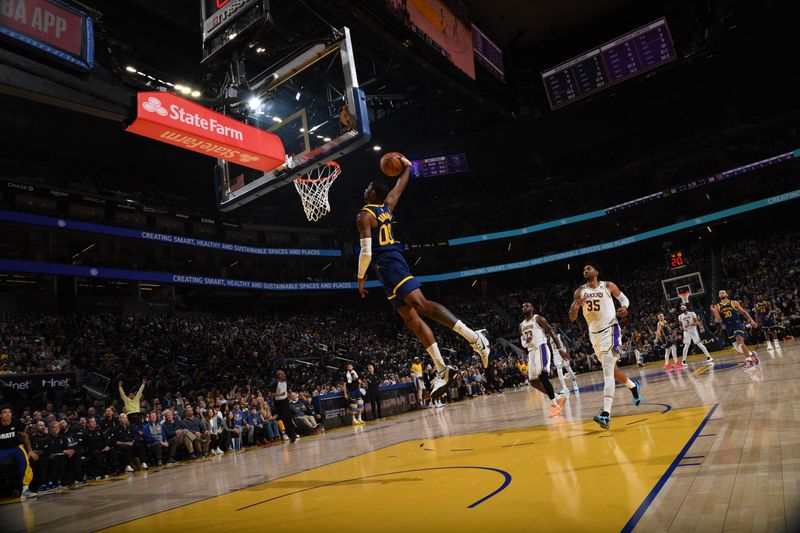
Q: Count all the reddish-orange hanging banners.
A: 1